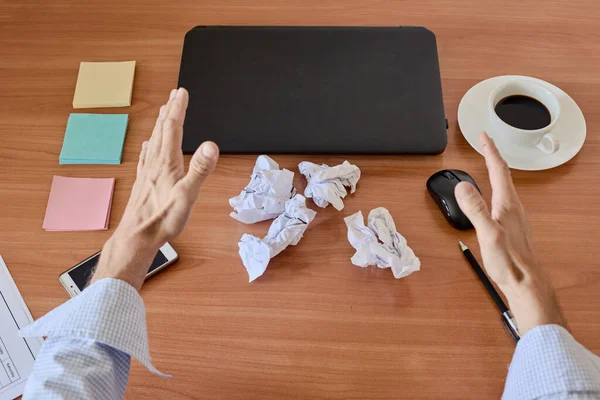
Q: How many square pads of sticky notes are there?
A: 3